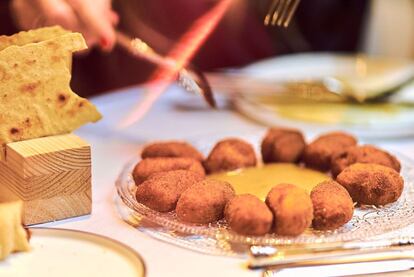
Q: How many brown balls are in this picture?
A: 12